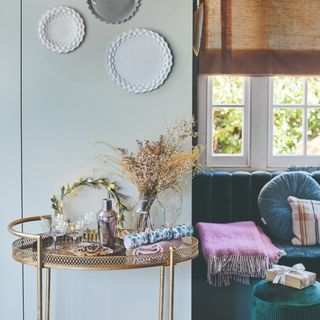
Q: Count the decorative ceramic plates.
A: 3